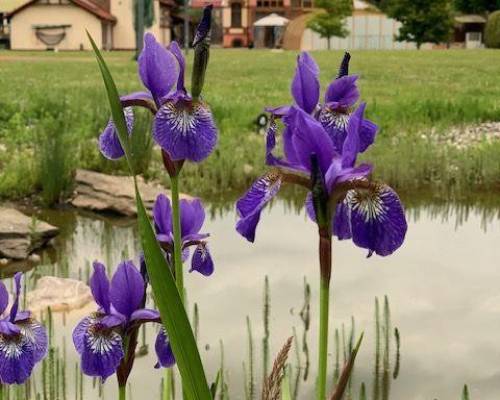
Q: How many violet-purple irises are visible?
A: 6